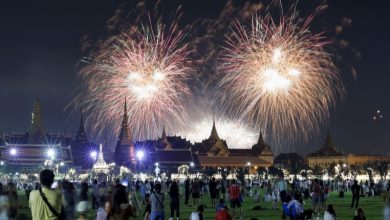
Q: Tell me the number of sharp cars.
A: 0